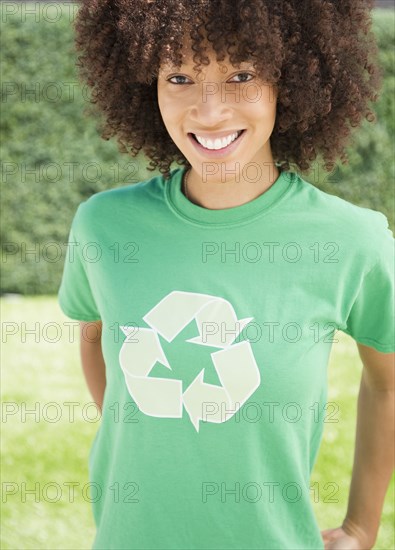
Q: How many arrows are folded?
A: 3